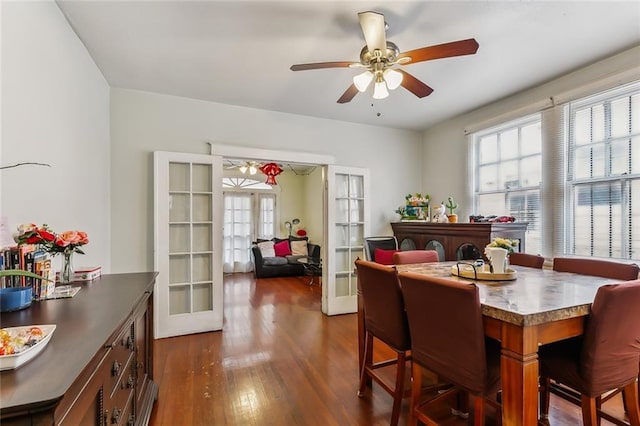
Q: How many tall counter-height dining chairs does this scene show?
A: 6